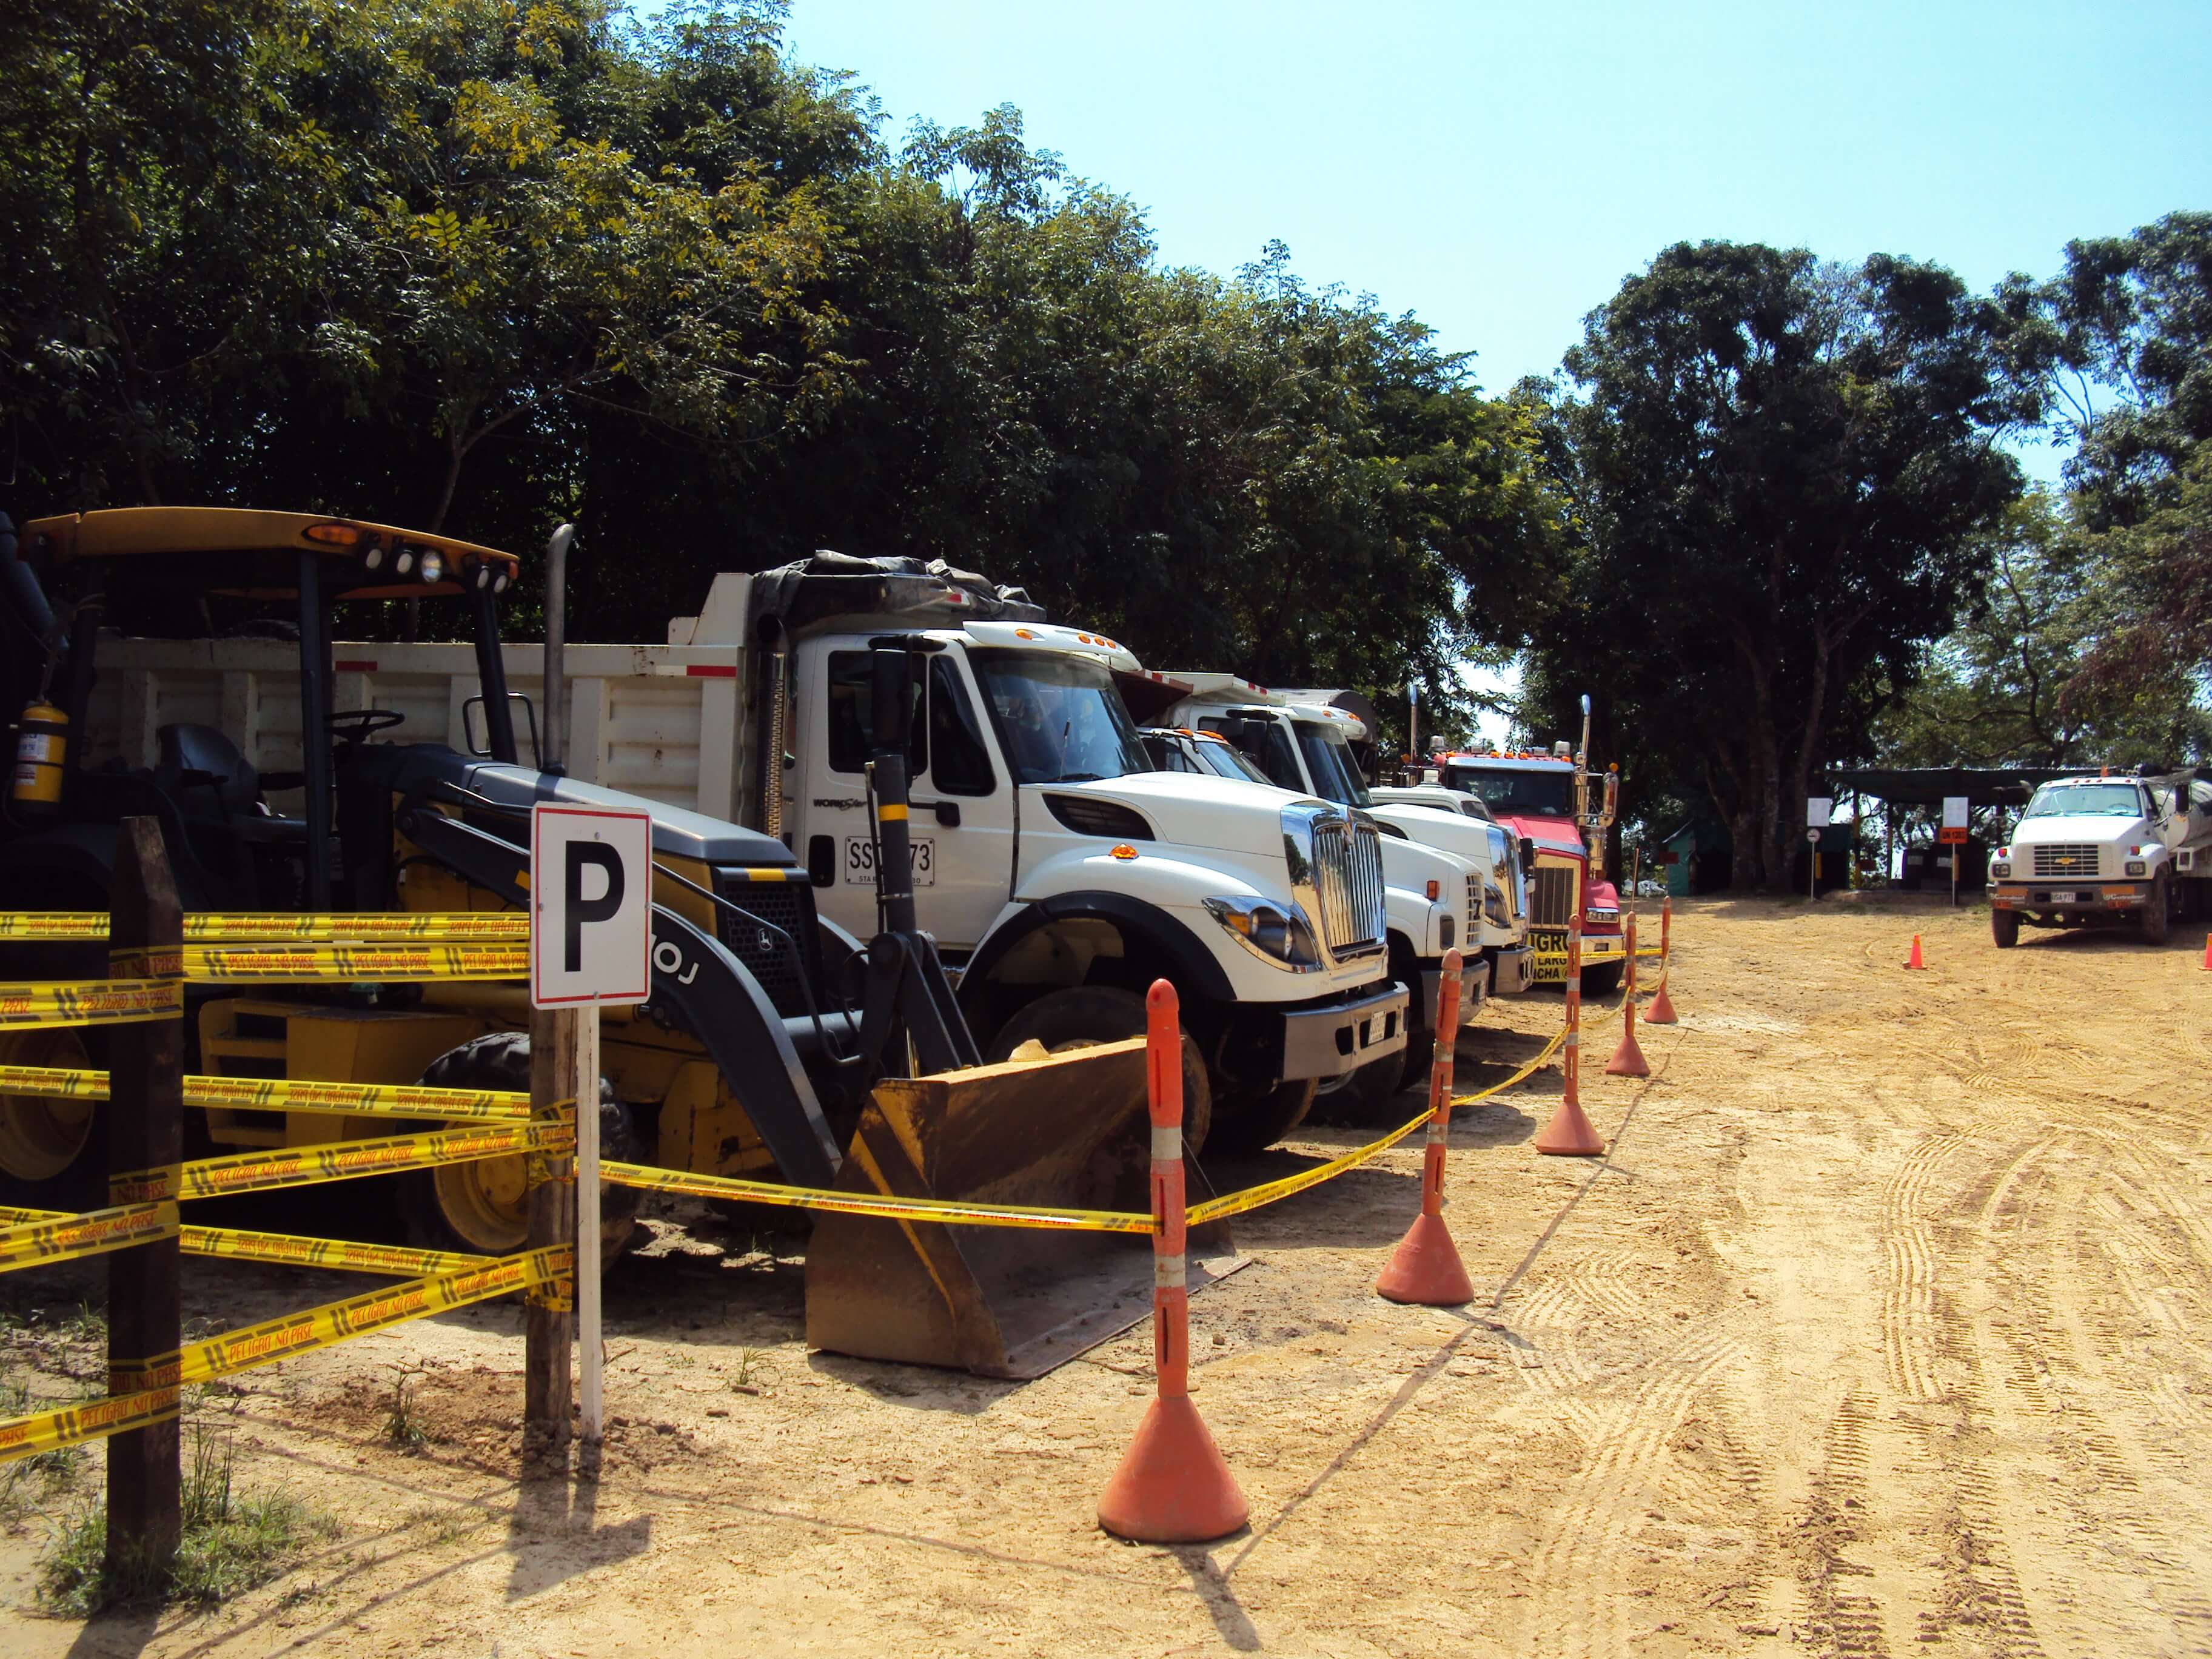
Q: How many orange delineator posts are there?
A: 5